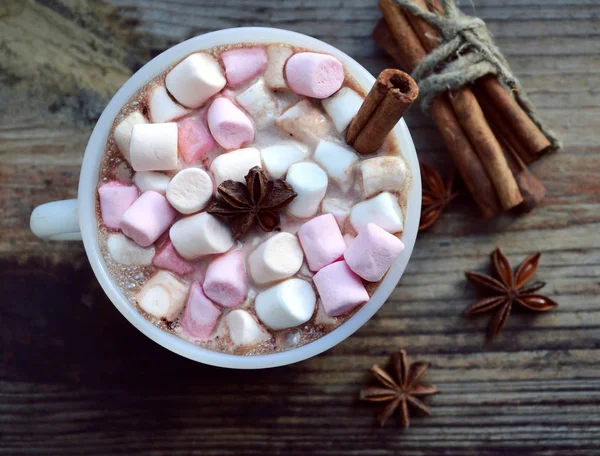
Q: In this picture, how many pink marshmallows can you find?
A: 12